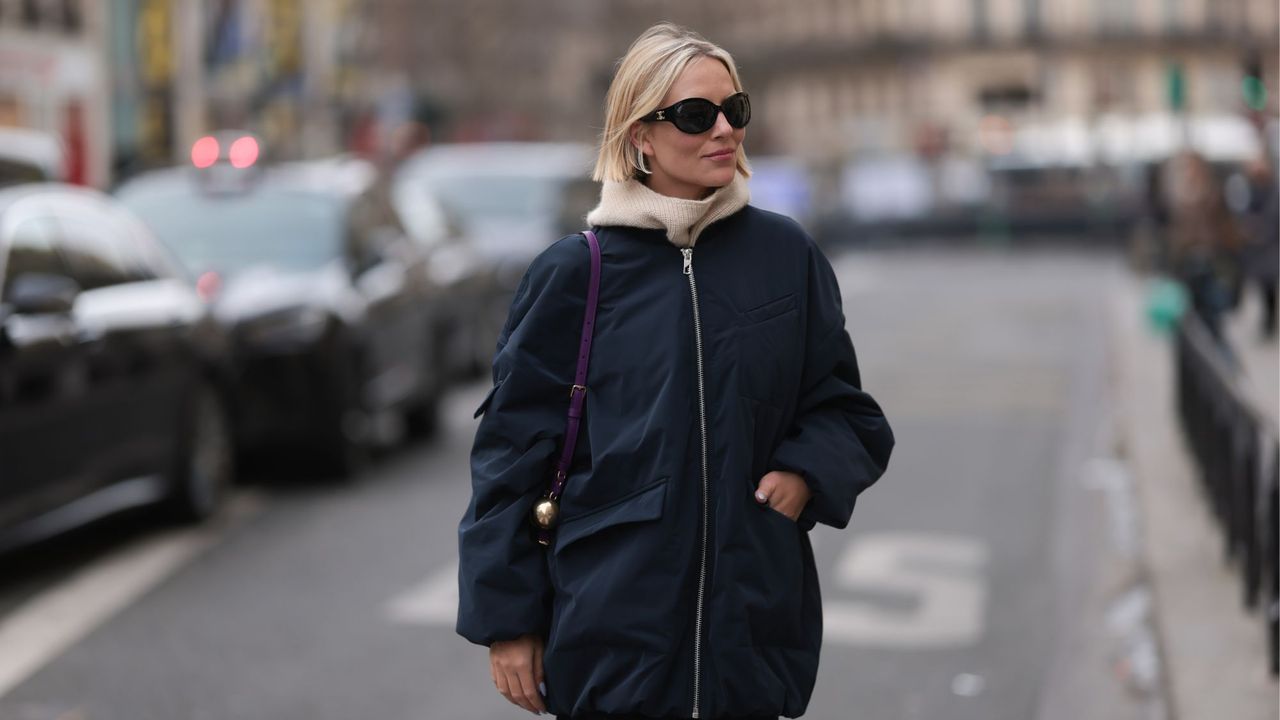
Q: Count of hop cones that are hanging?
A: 0